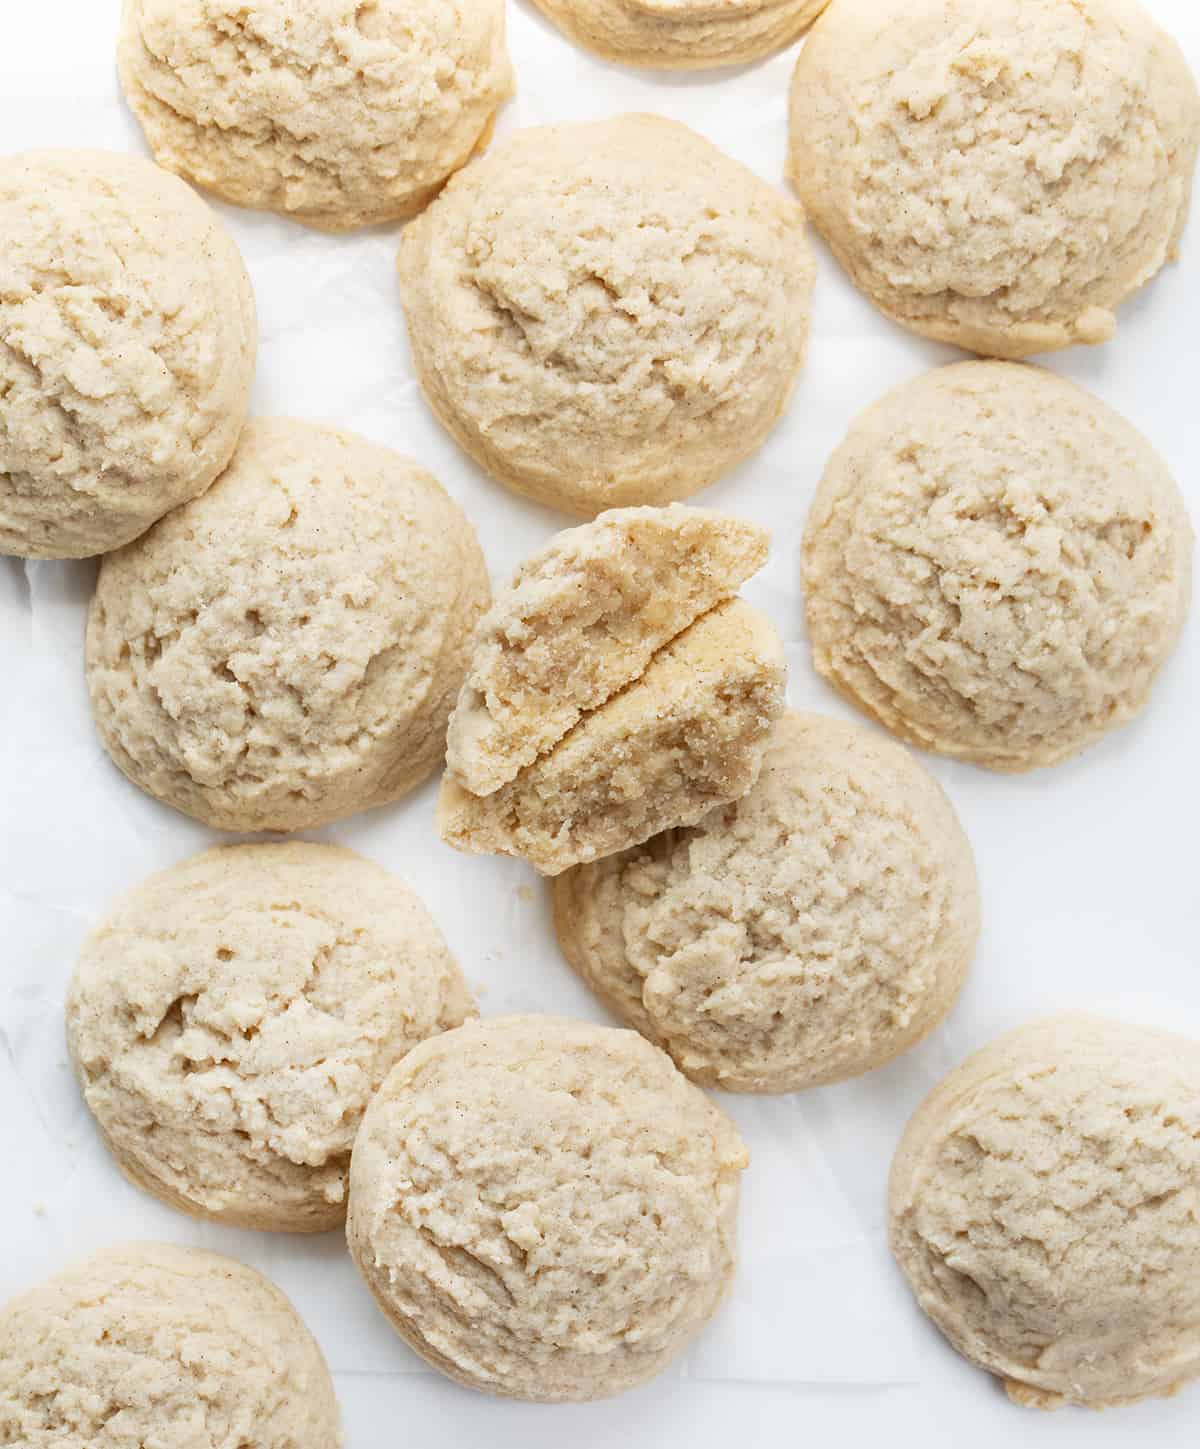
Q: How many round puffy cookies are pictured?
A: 12